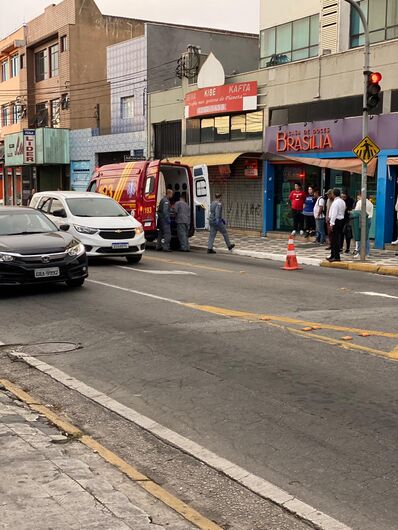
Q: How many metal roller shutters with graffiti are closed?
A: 1